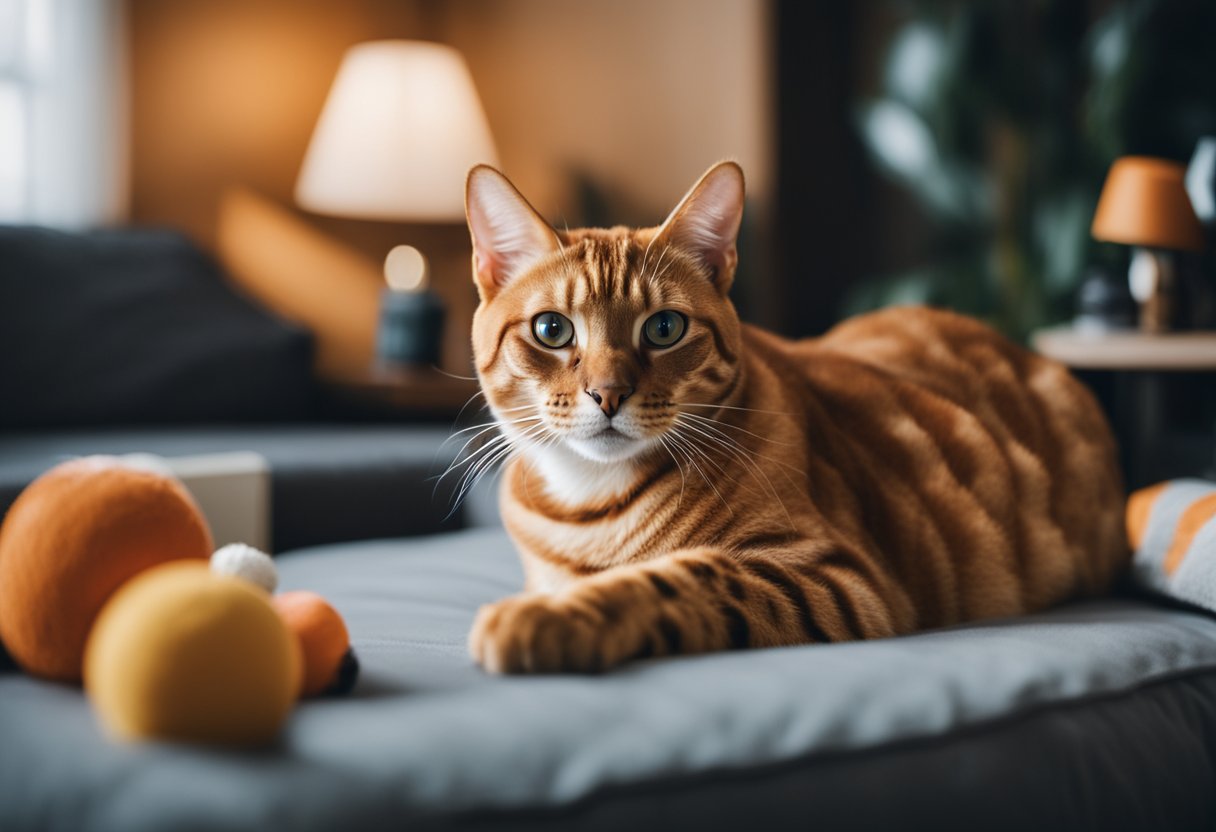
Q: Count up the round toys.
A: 4